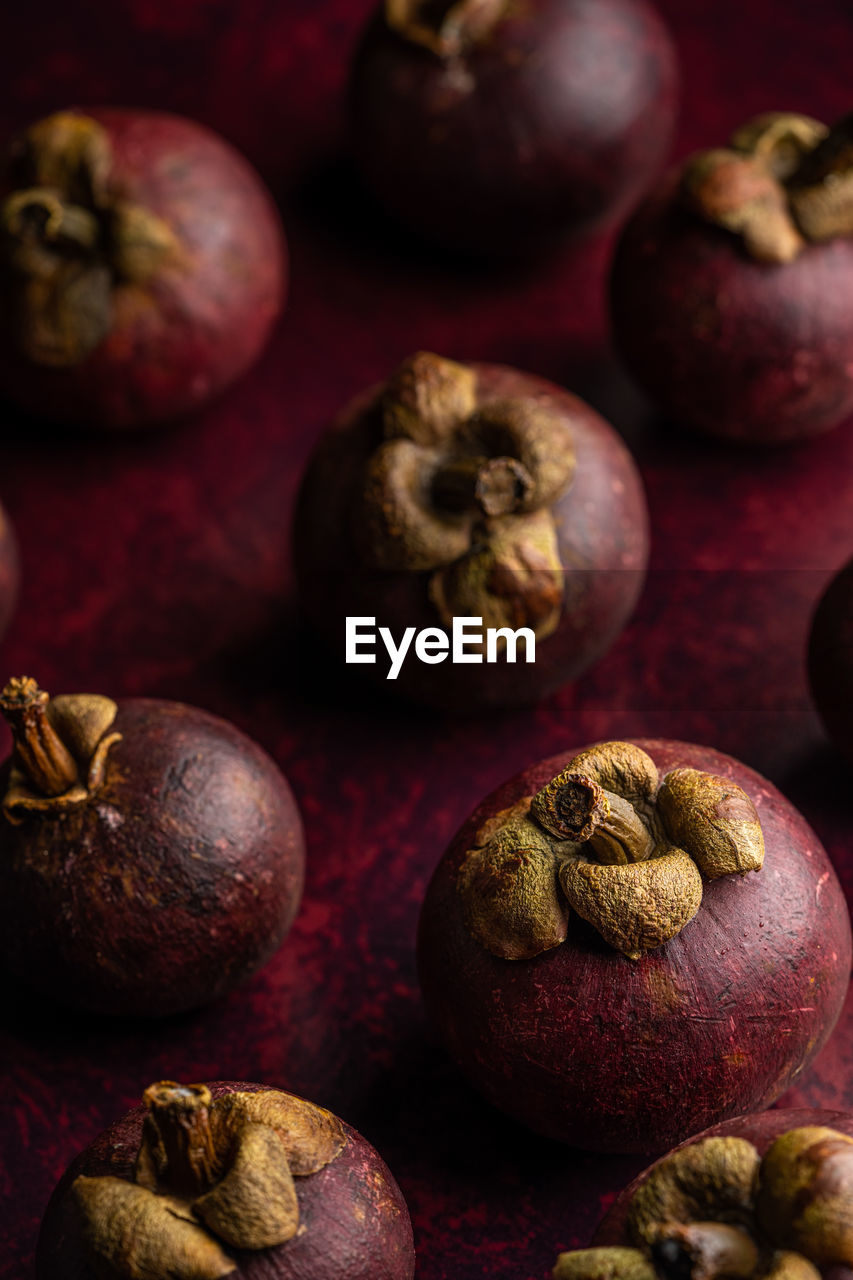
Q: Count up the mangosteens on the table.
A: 10